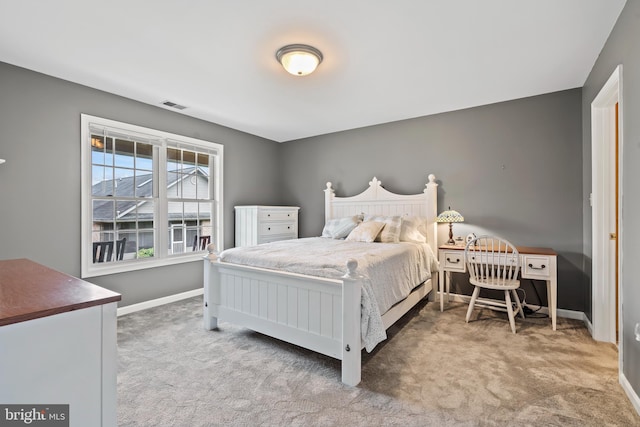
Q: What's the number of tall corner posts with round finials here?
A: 4